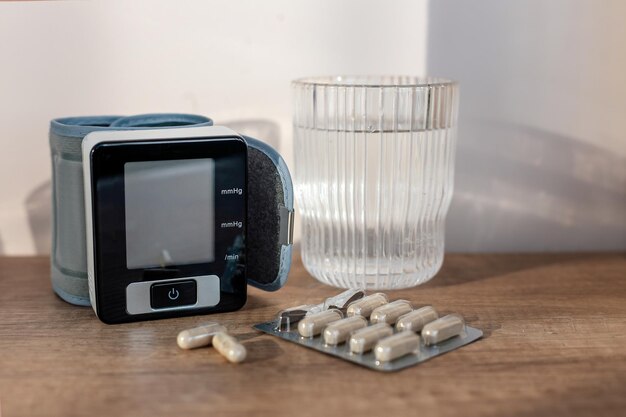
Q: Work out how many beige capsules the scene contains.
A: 10